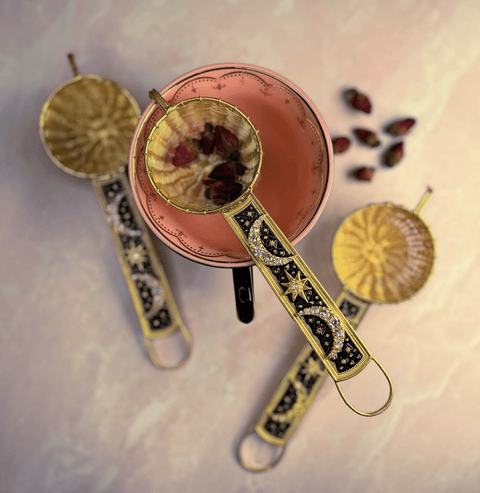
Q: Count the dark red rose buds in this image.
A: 11